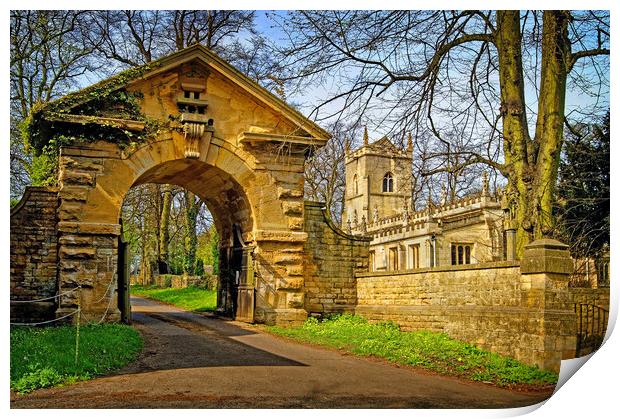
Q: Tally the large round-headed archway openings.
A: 1